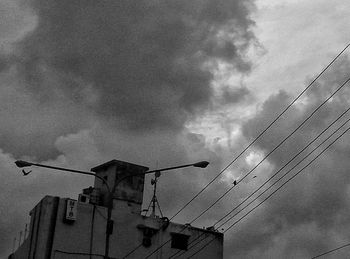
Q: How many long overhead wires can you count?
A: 5